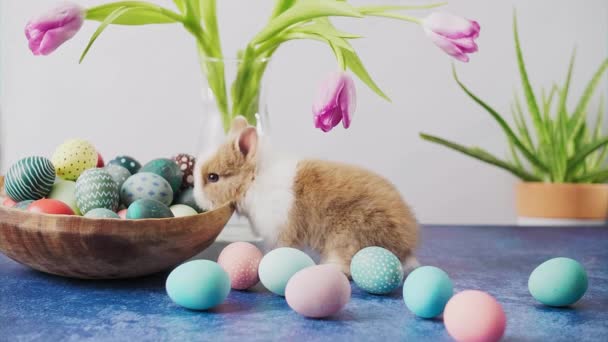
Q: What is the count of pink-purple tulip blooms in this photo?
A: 3